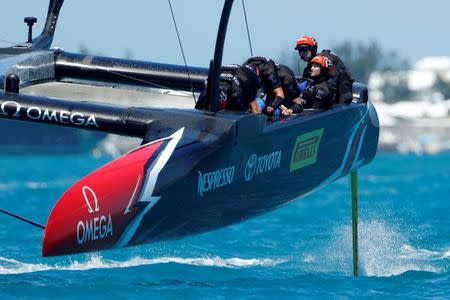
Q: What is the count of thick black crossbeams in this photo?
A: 2